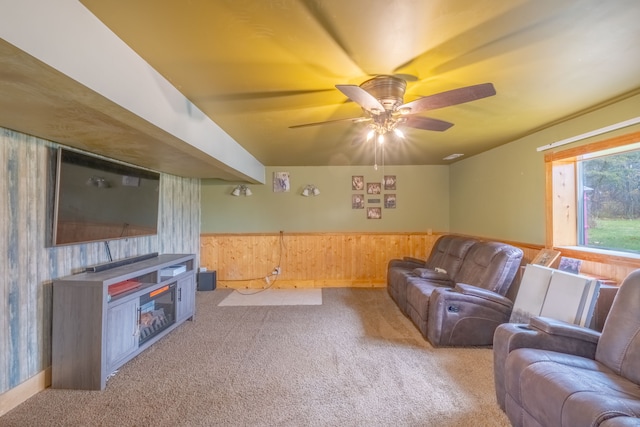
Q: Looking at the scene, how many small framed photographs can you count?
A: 6